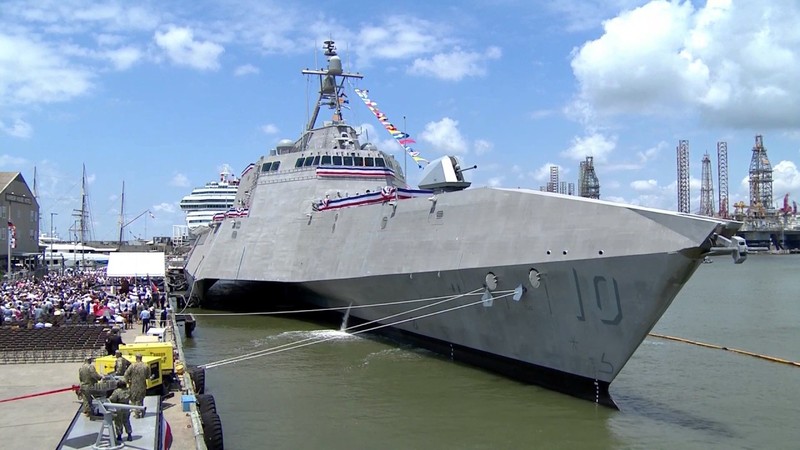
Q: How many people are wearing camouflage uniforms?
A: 4